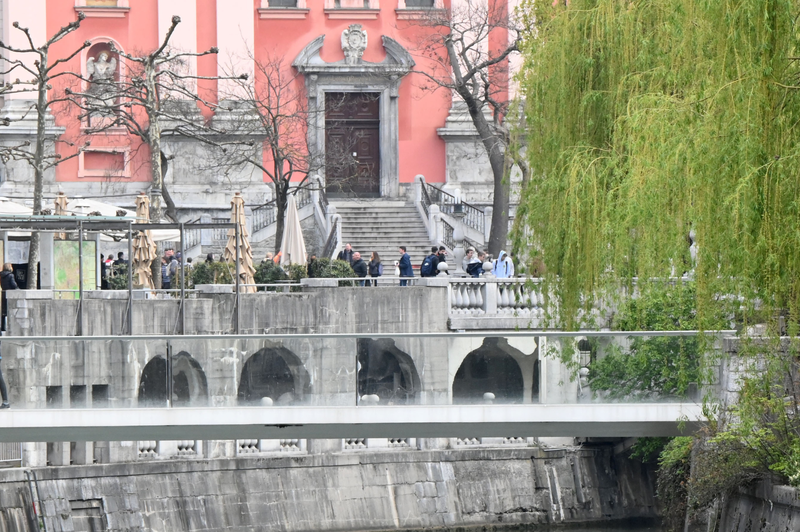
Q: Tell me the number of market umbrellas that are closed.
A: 4